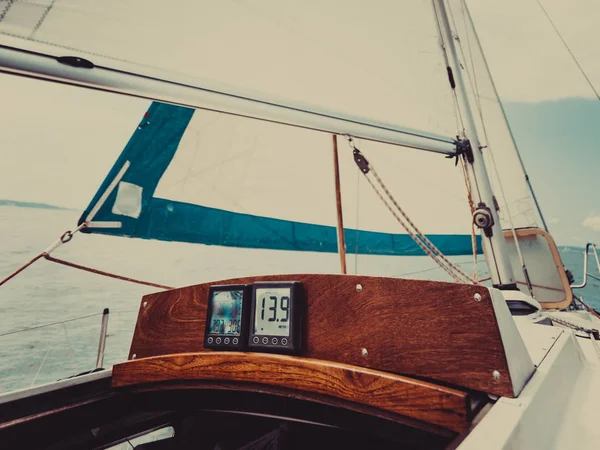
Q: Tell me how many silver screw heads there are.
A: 6